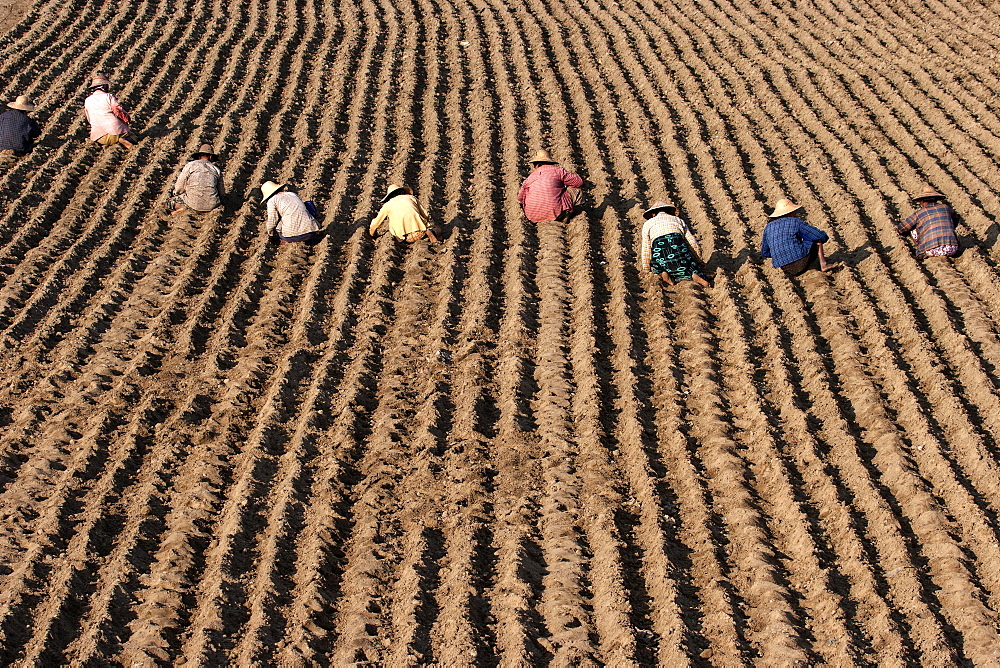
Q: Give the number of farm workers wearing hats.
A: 9